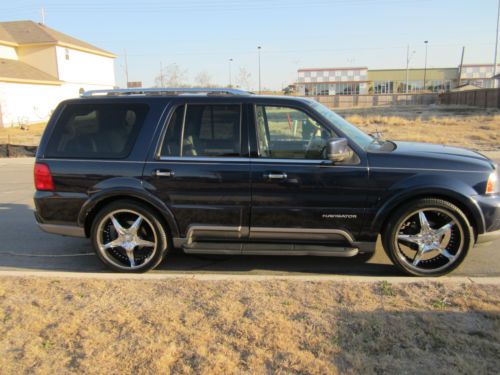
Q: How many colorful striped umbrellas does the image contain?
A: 0